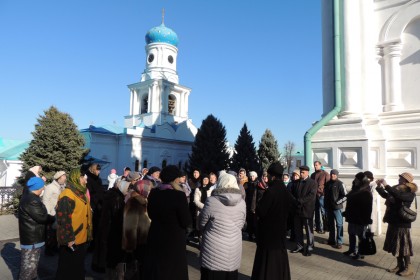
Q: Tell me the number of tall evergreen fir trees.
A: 4